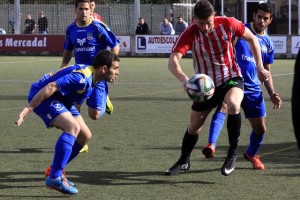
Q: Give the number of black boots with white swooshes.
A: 2